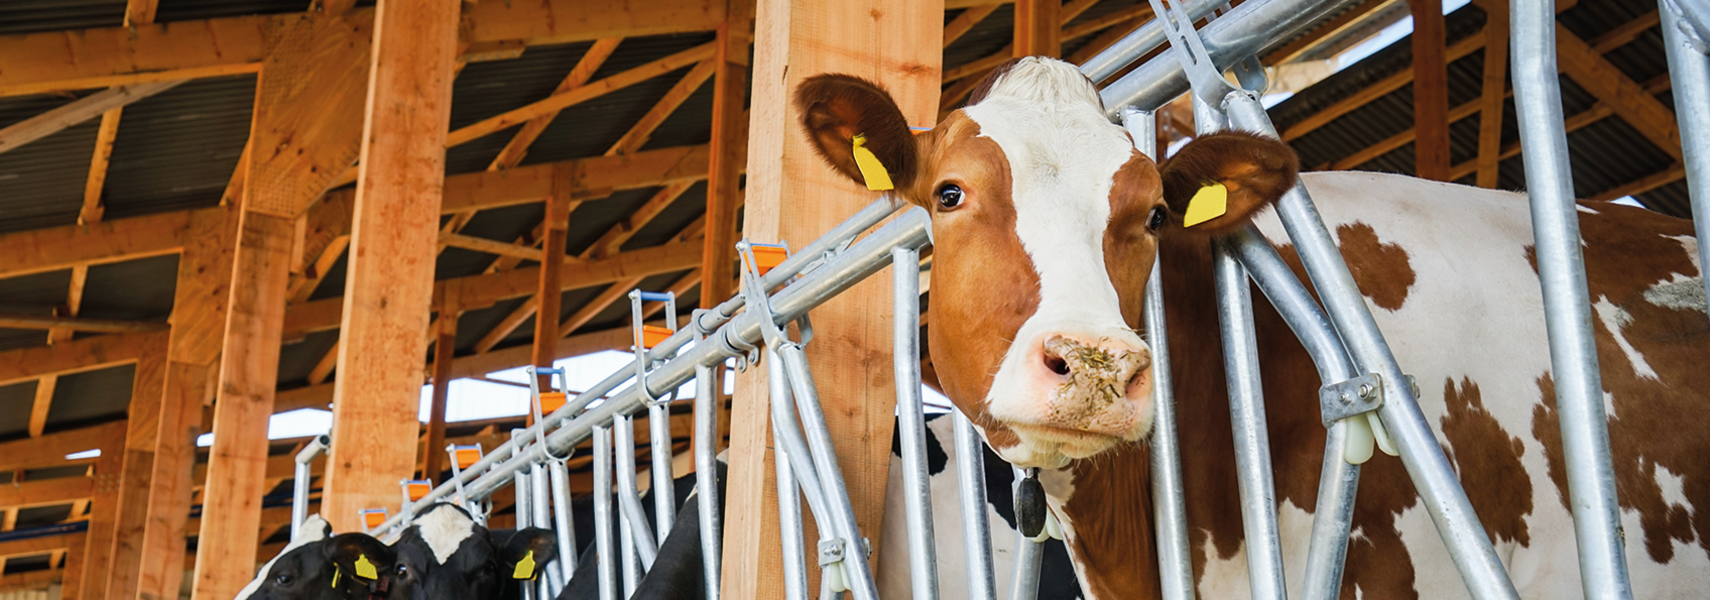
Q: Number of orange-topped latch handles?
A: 6